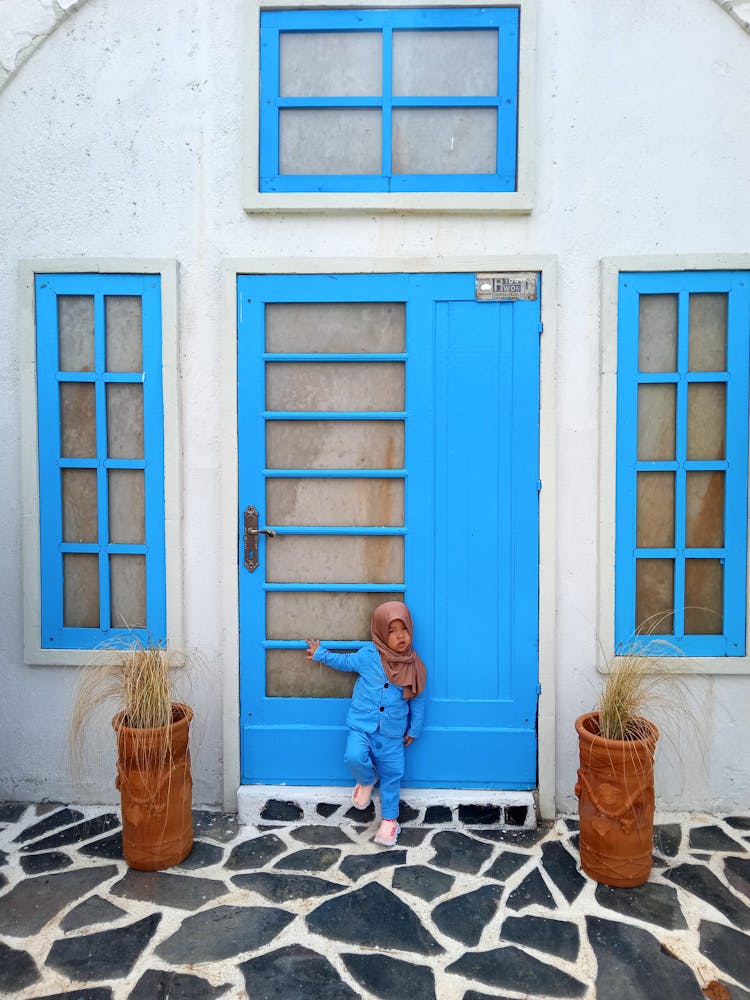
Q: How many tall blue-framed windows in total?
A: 2